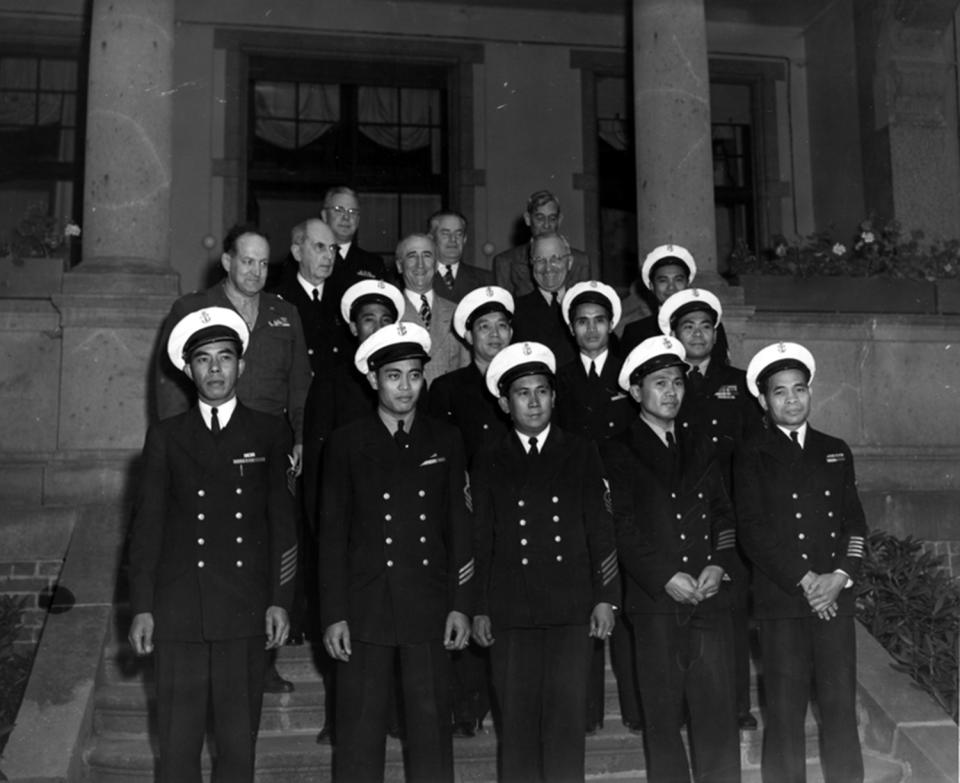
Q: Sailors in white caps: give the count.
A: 10